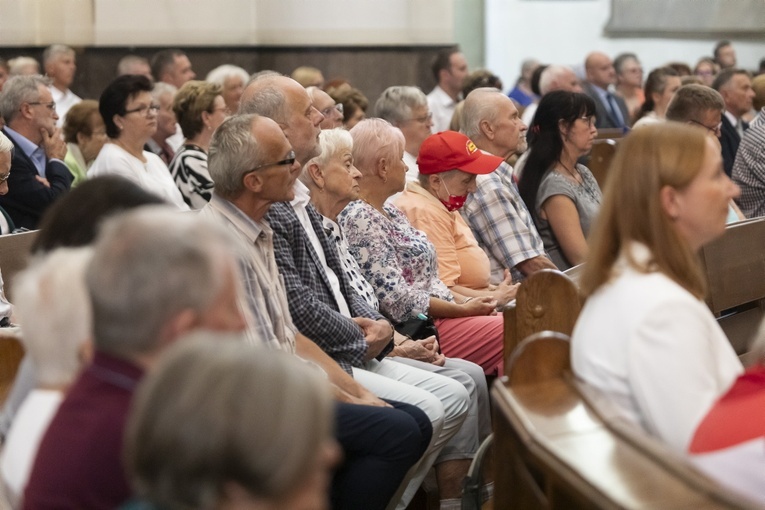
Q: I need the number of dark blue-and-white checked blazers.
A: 1